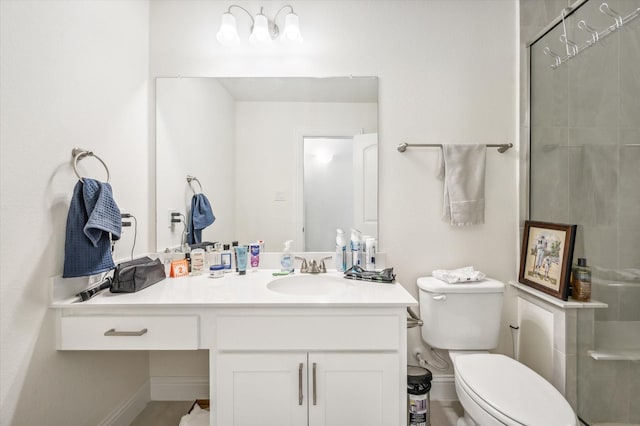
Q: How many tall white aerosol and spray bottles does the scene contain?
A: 3